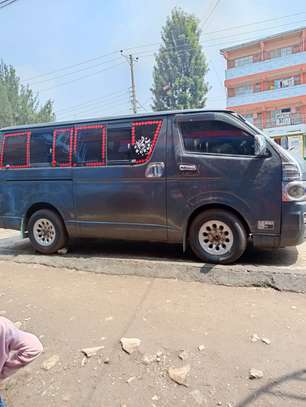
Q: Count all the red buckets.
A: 0